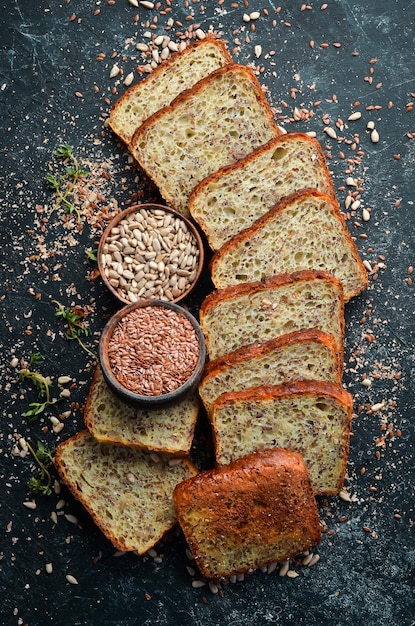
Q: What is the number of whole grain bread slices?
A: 10